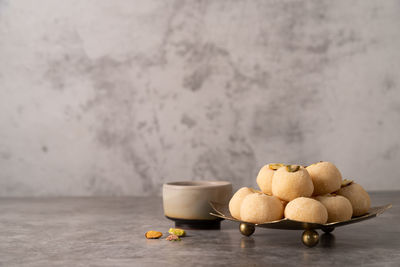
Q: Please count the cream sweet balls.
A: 8